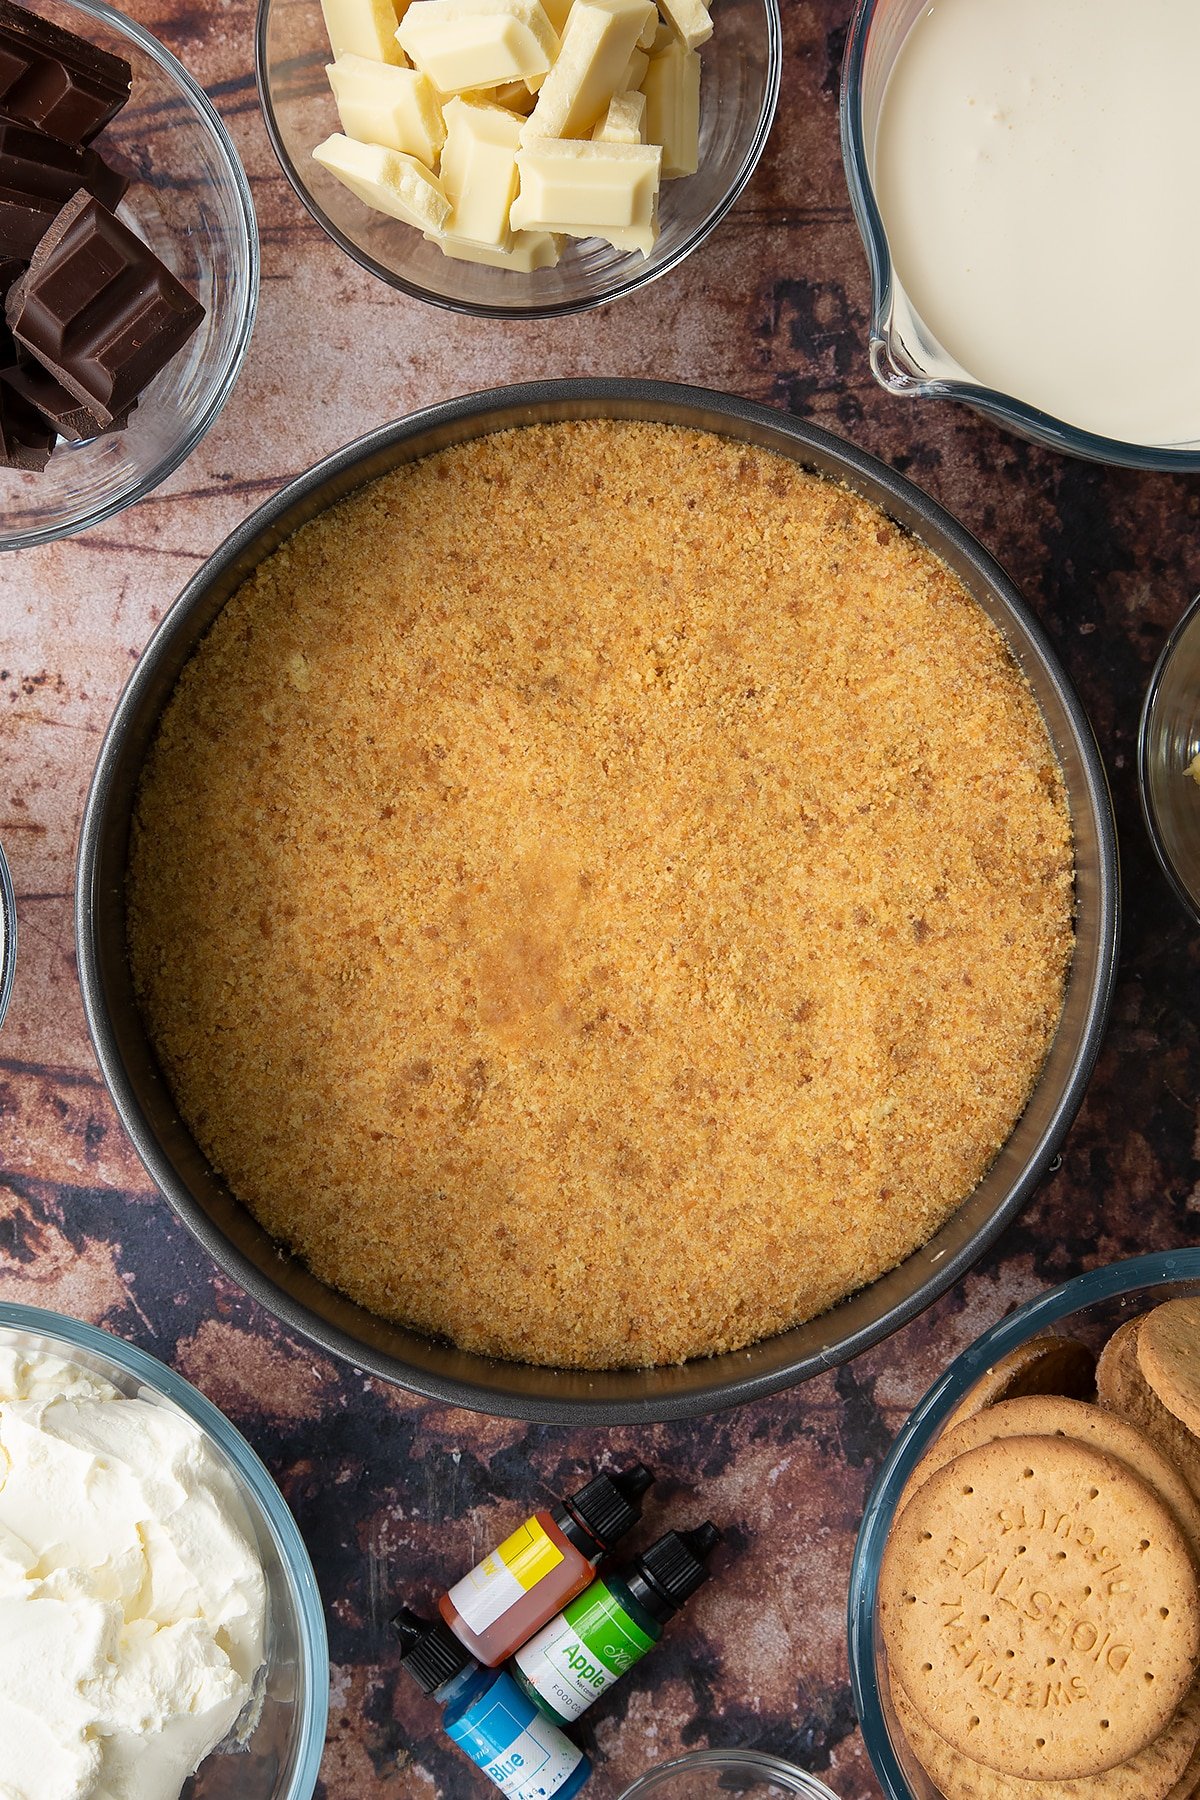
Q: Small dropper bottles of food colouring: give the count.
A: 3